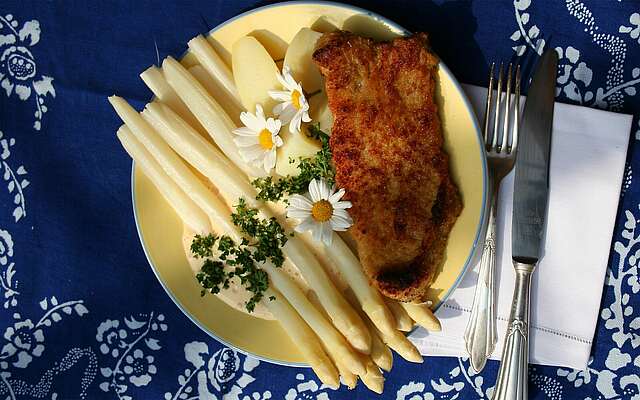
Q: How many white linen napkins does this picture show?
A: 1